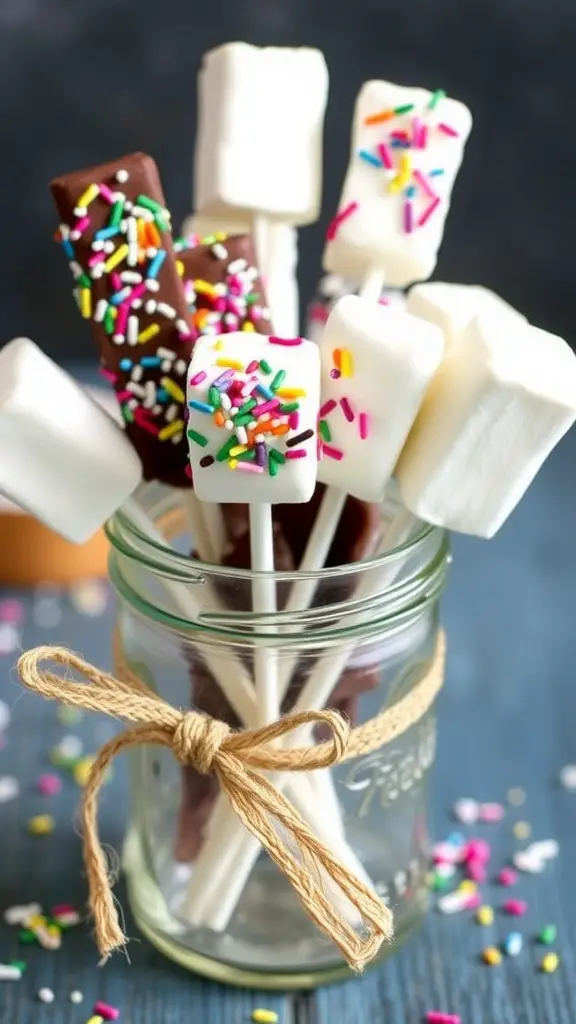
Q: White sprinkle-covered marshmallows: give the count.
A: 3